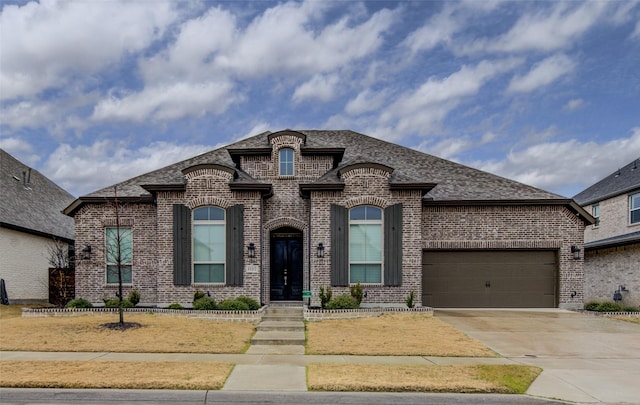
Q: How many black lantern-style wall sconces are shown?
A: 4